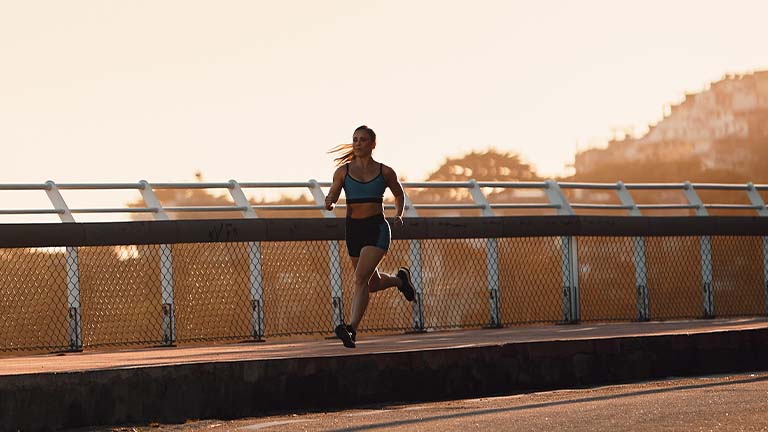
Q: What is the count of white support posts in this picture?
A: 10